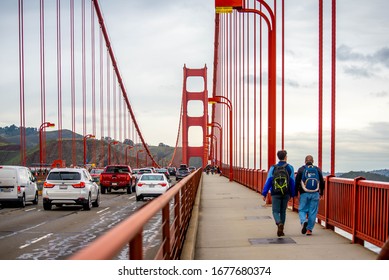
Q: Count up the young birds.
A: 0